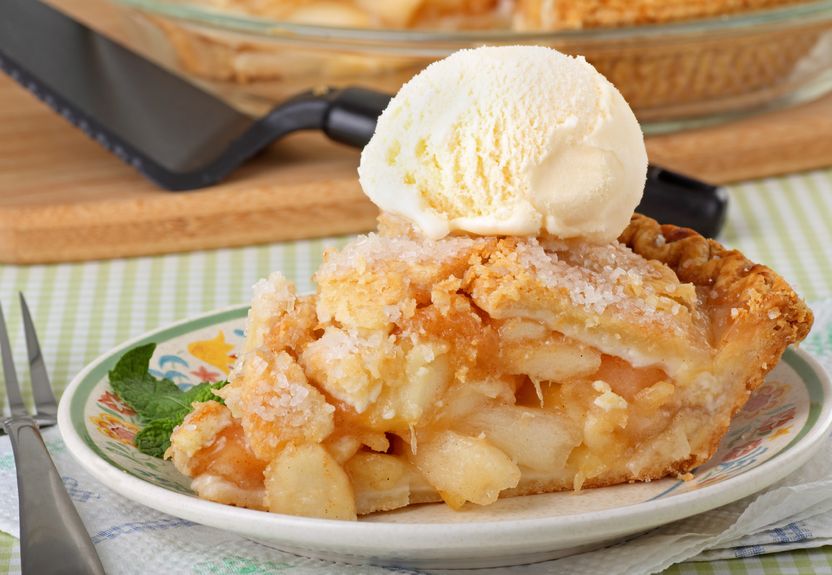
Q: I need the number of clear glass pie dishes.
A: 1